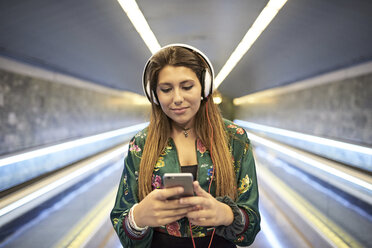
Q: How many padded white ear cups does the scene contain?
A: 2